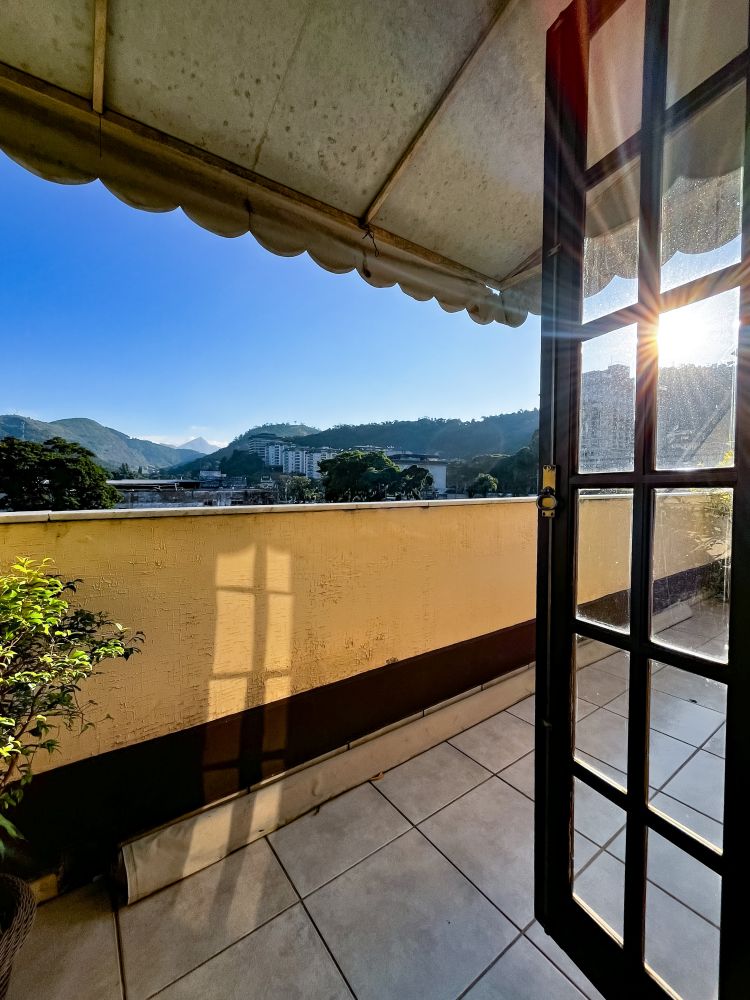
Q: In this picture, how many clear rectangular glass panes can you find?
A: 12